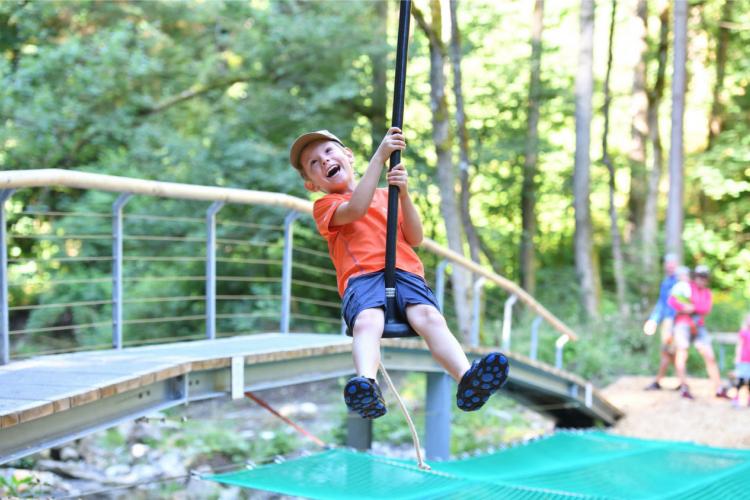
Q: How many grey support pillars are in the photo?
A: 2